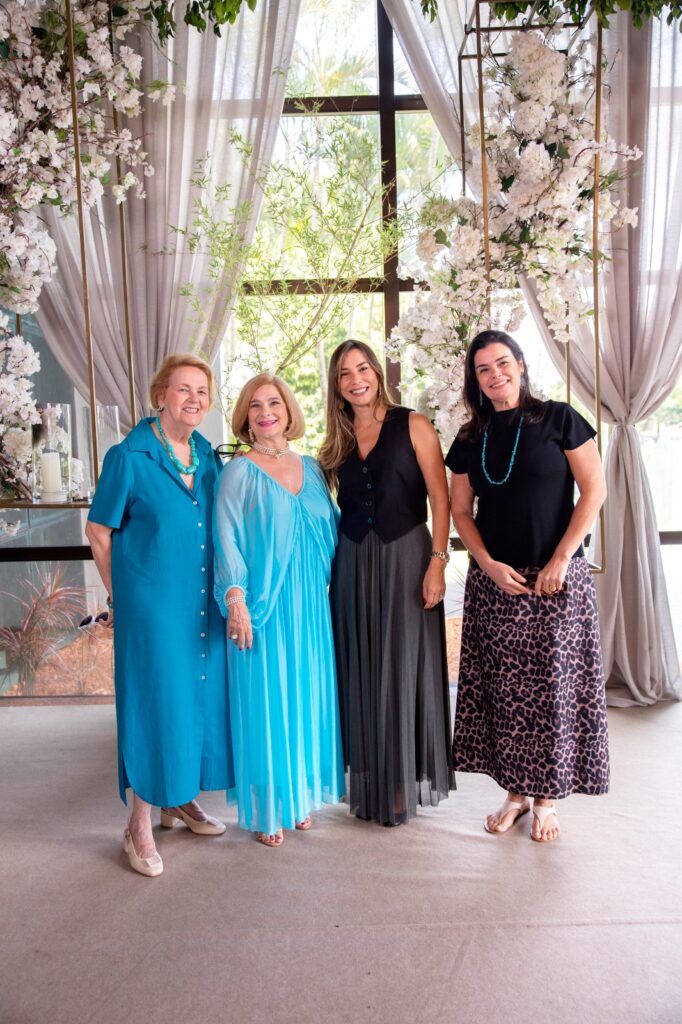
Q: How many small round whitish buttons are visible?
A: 9